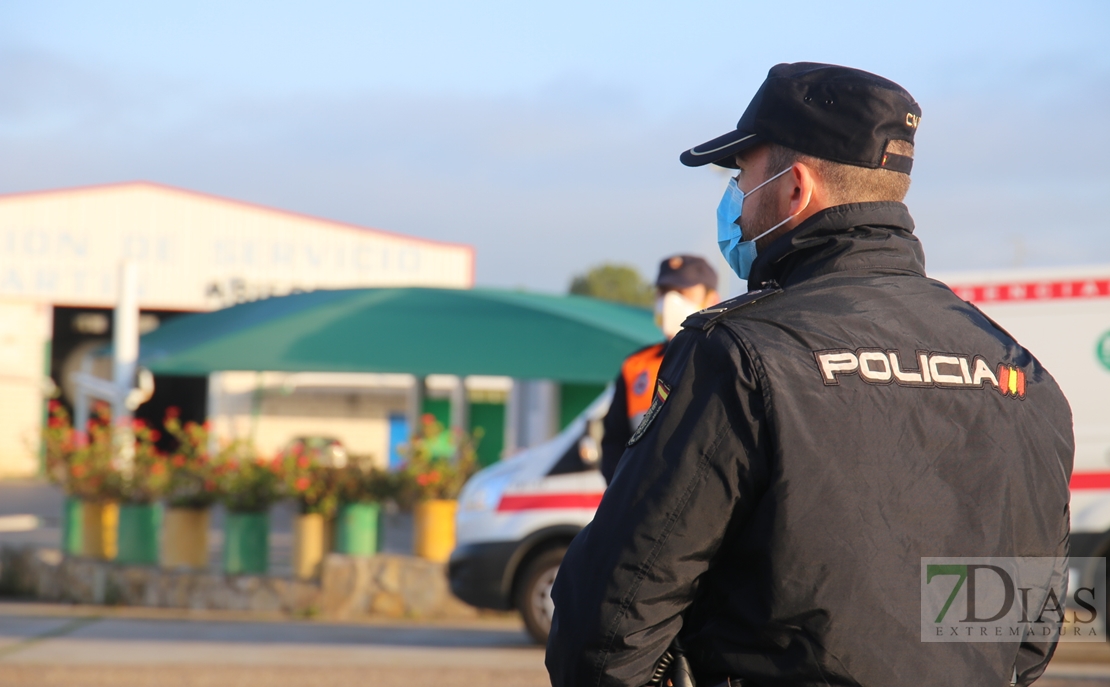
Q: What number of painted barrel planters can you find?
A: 8